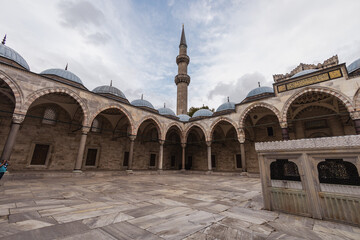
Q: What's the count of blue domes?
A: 11